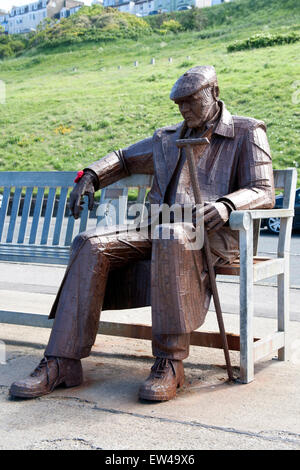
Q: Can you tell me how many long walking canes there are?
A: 1